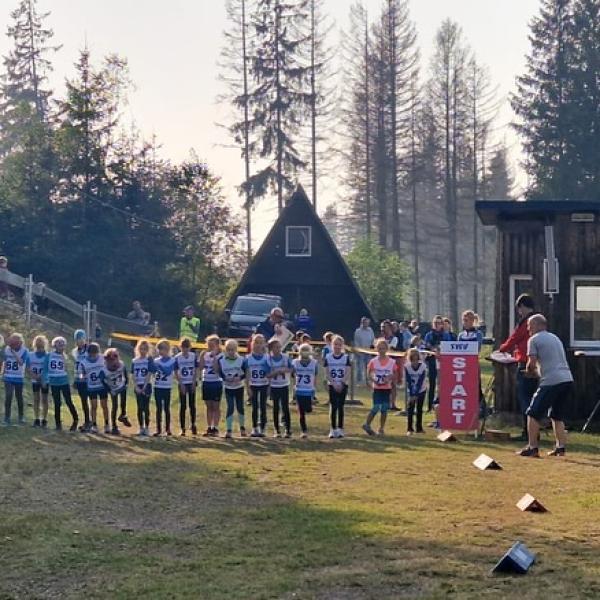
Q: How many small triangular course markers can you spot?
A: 4